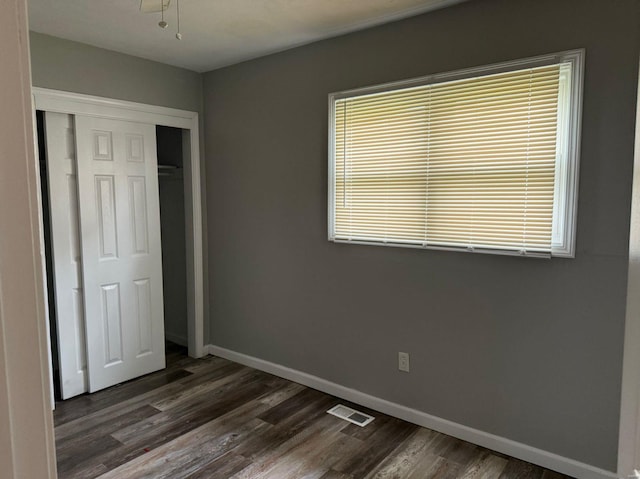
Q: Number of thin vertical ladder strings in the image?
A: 3